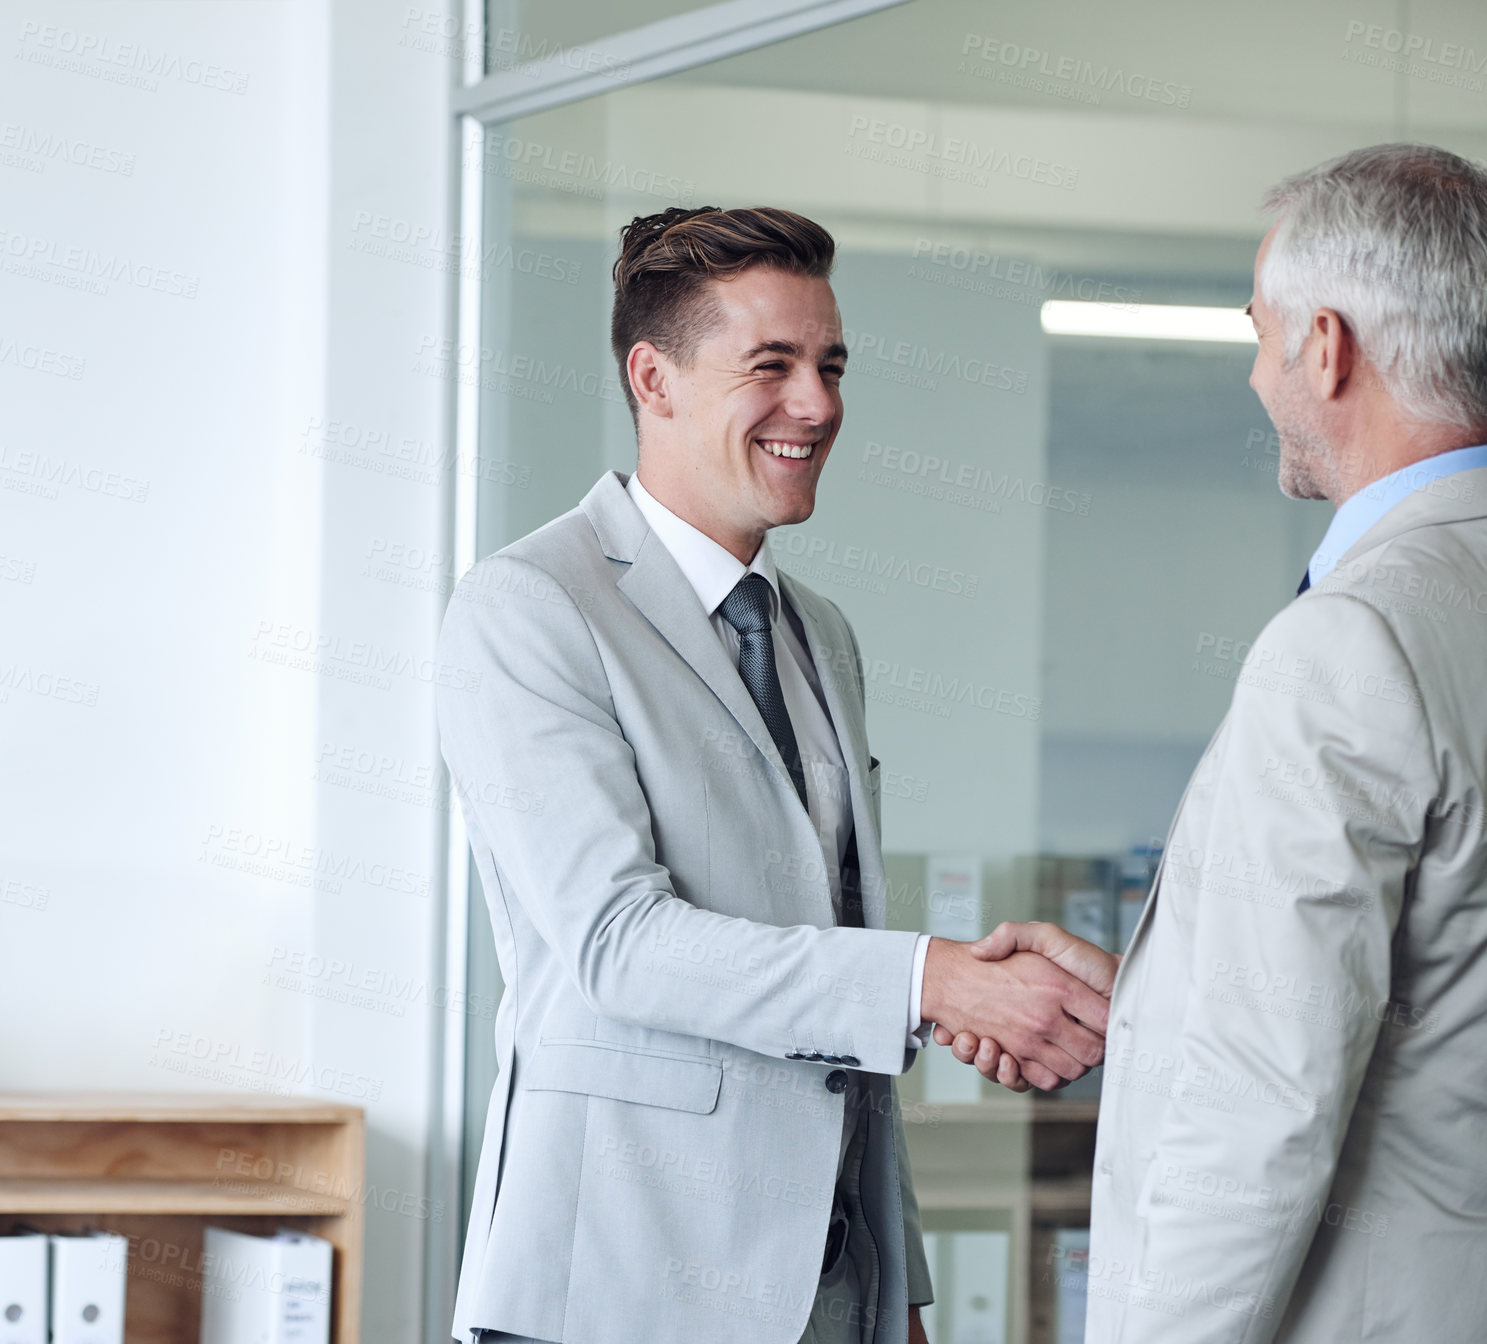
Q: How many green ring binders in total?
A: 0